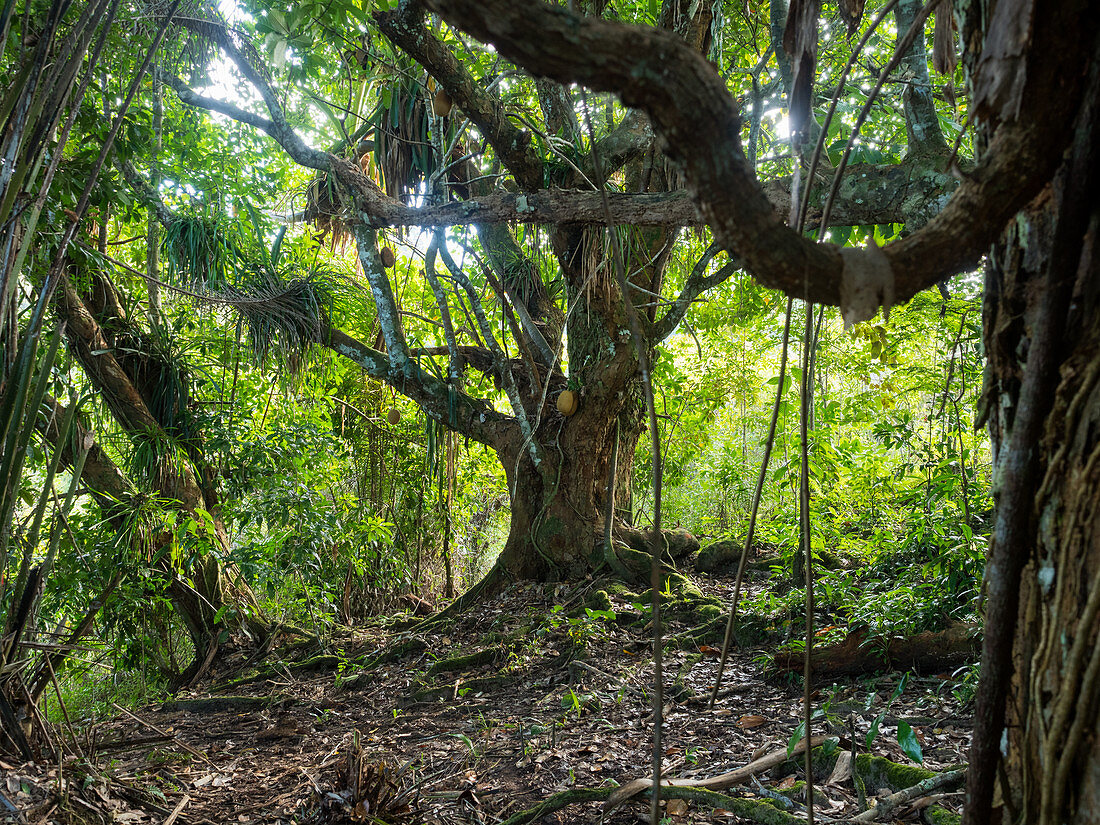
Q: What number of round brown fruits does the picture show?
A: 4